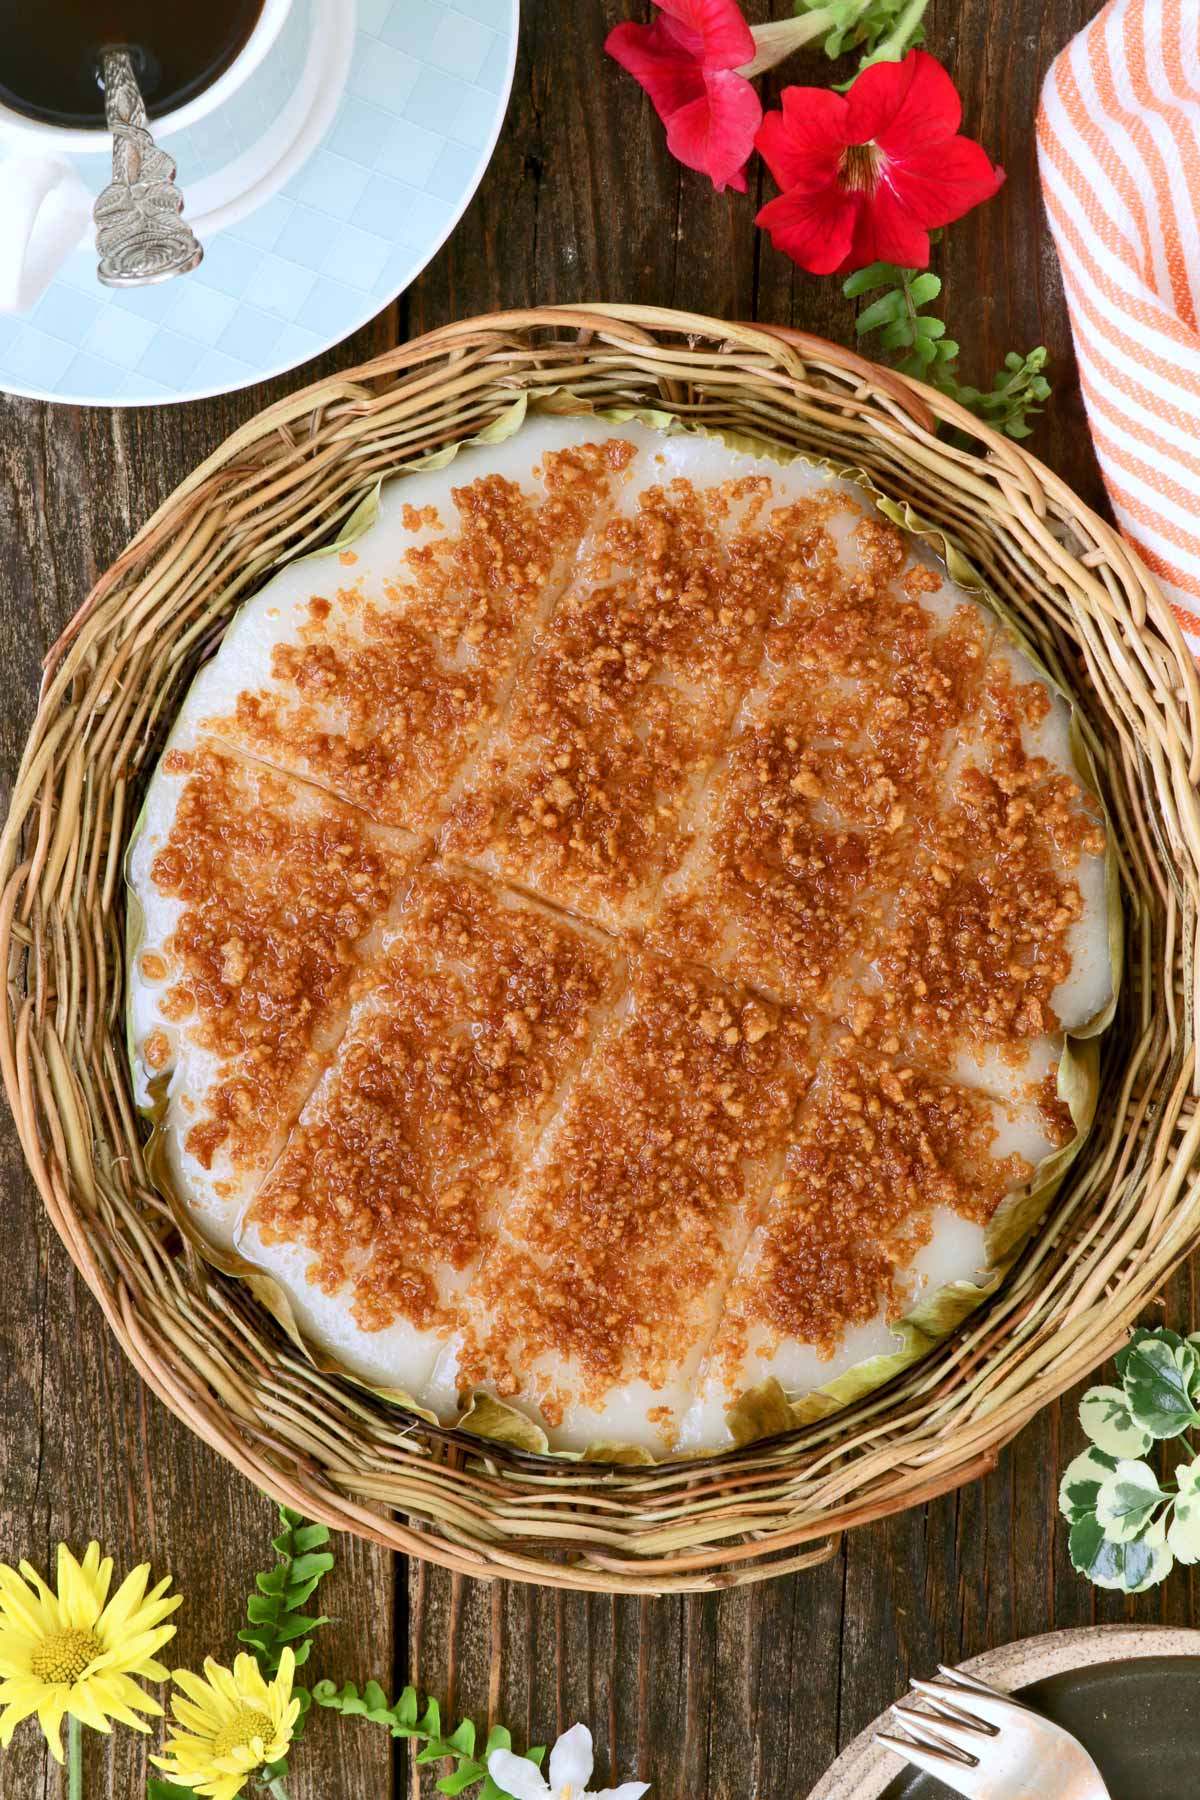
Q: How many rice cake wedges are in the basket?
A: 8